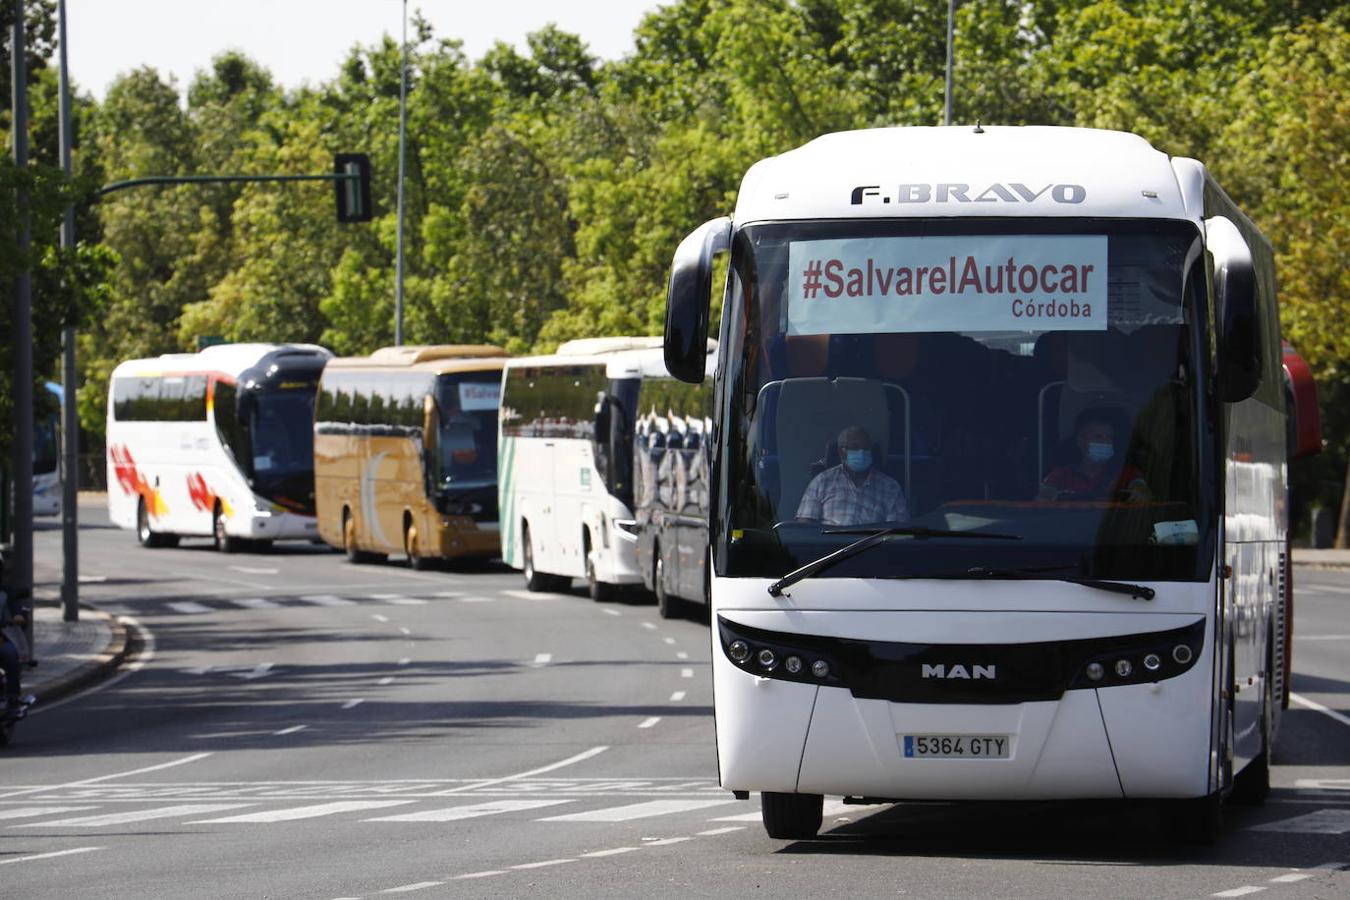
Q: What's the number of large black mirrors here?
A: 2